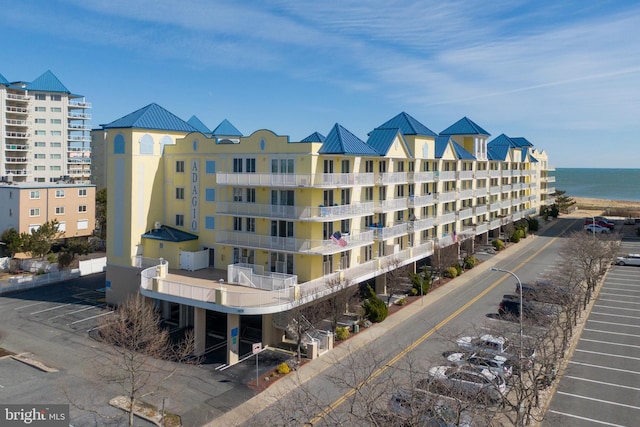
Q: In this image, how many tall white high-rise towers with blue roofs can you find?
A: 1